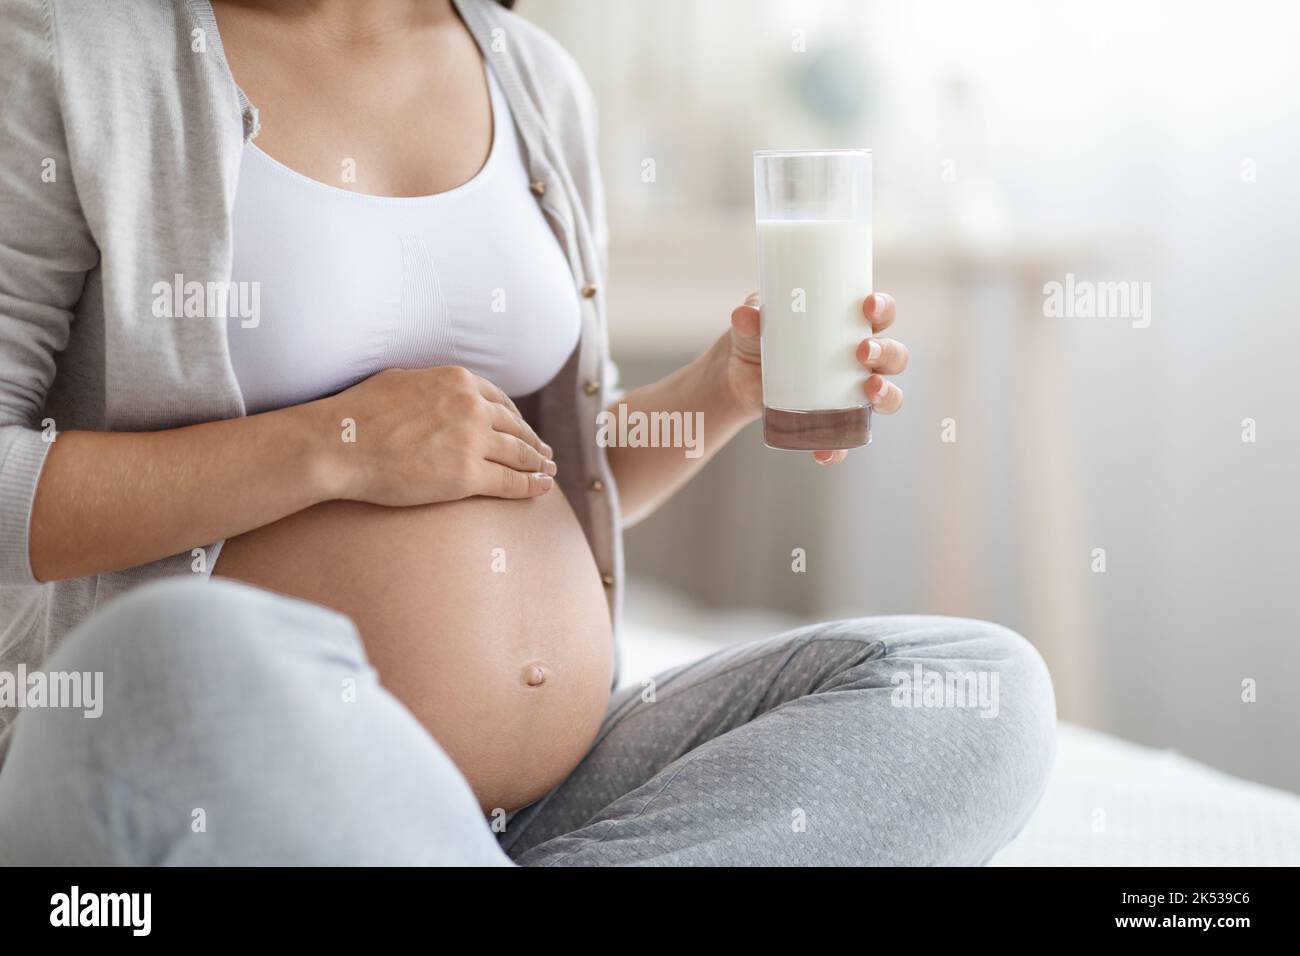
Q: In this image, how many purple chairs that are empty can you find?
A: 0